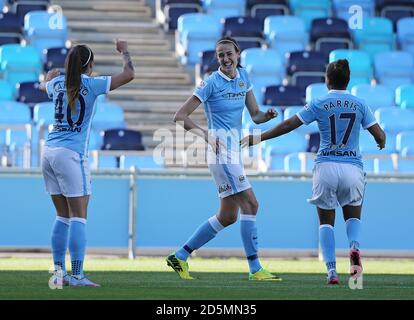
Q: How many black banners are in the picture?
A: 1